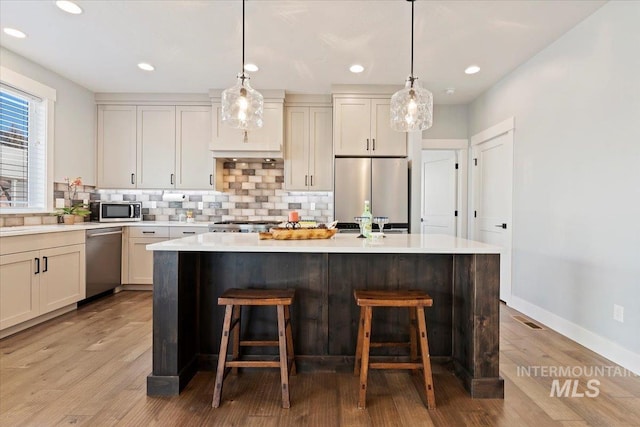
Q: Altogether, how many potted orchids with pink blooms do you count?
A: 1